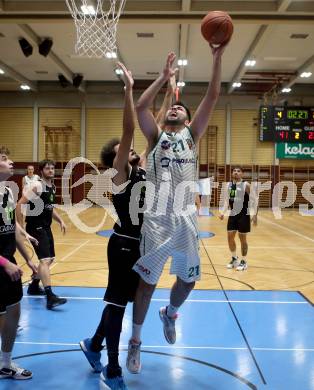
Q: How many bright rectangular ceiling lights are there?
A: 11